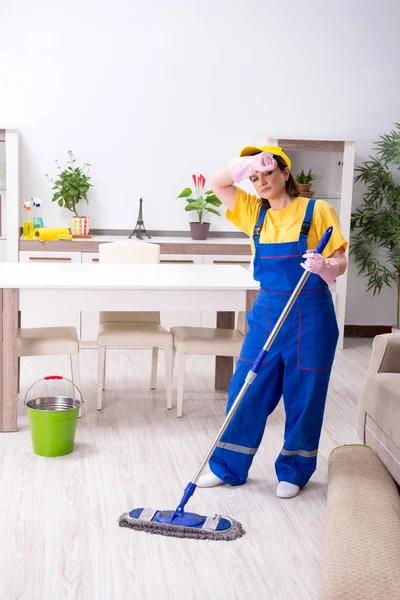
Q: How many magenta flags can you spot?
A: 0